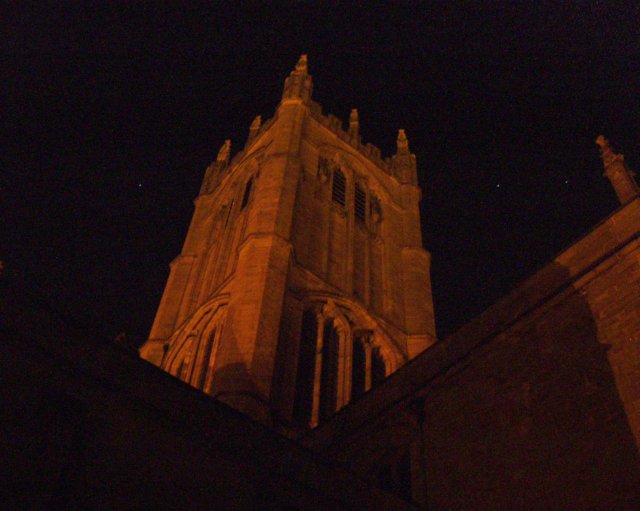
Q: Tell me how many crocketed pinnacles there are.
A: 6